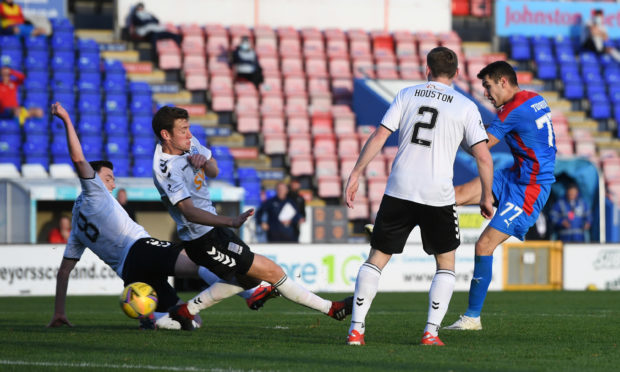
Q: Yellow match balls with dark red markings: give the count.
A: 1